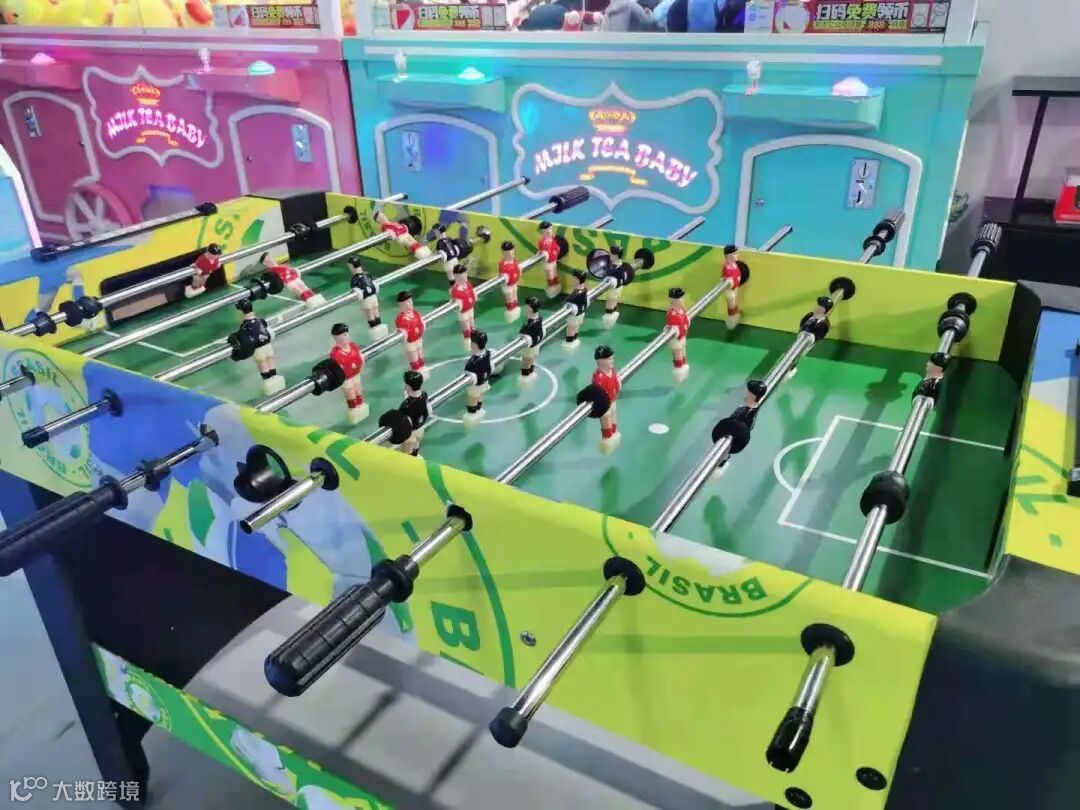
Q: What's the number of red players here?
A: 11